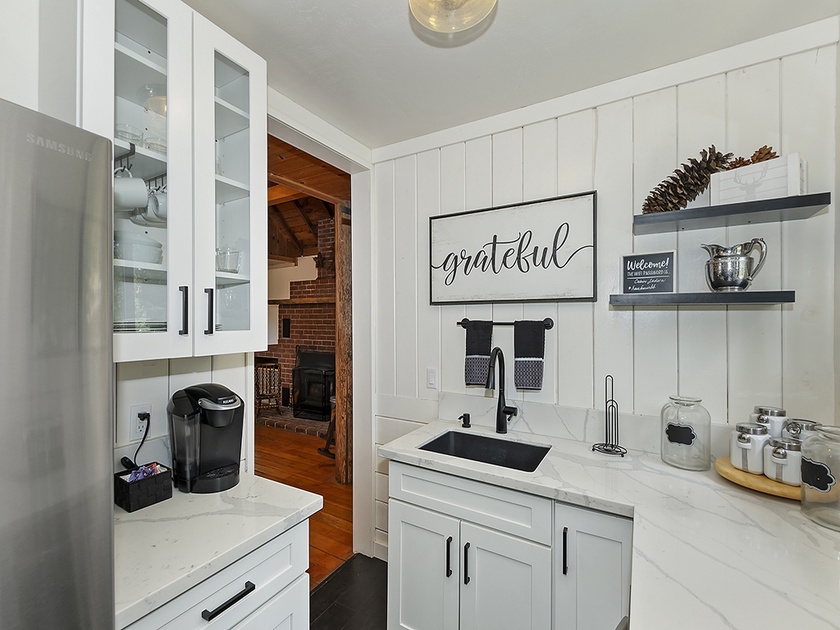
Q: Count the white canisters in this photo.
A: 4